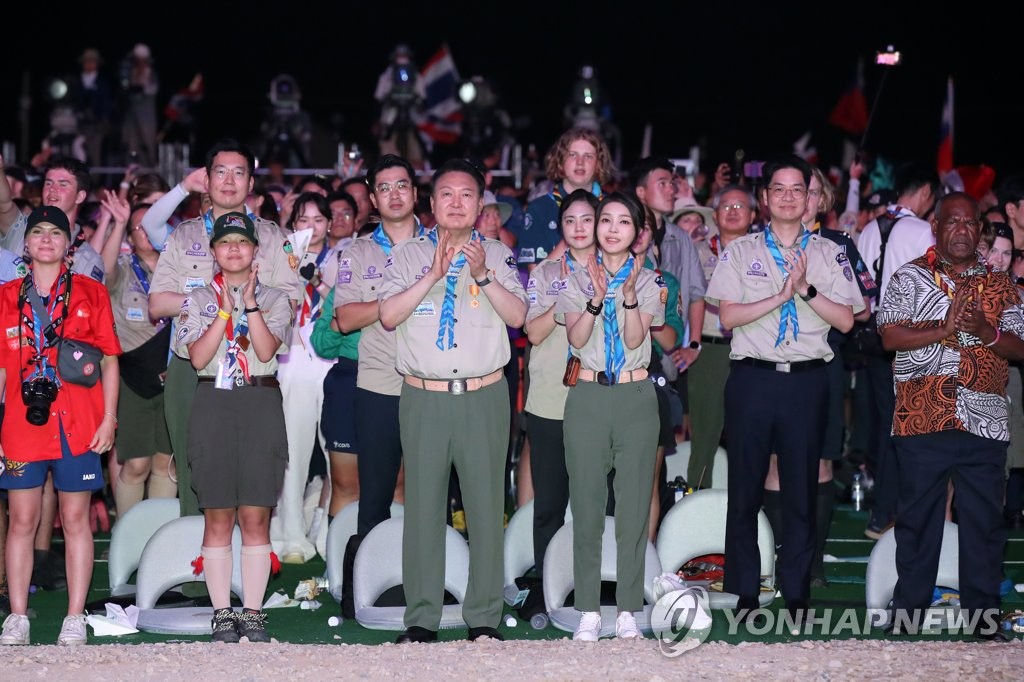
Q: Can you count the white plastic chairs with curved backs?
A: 9